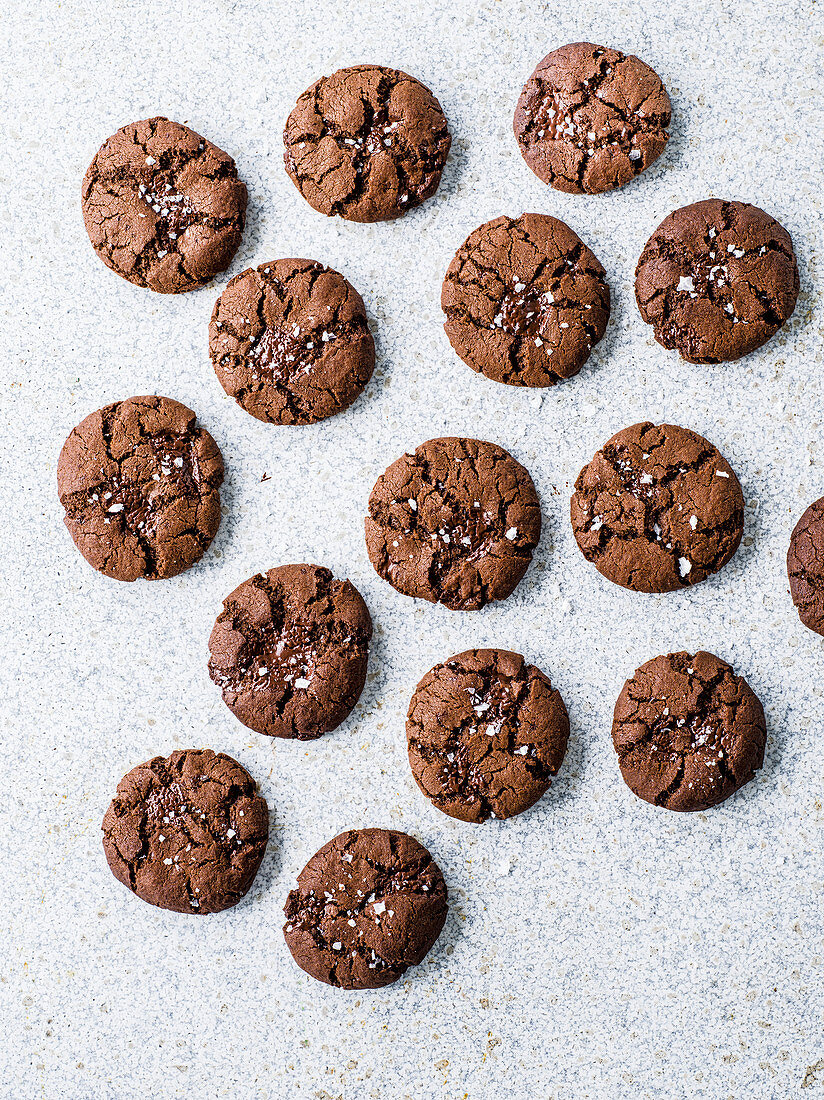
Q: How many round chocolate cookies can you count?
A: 15